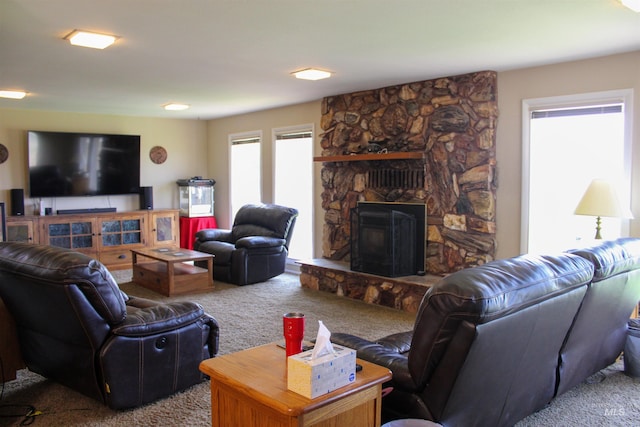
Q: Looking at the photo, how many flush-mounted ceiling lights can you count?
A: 5